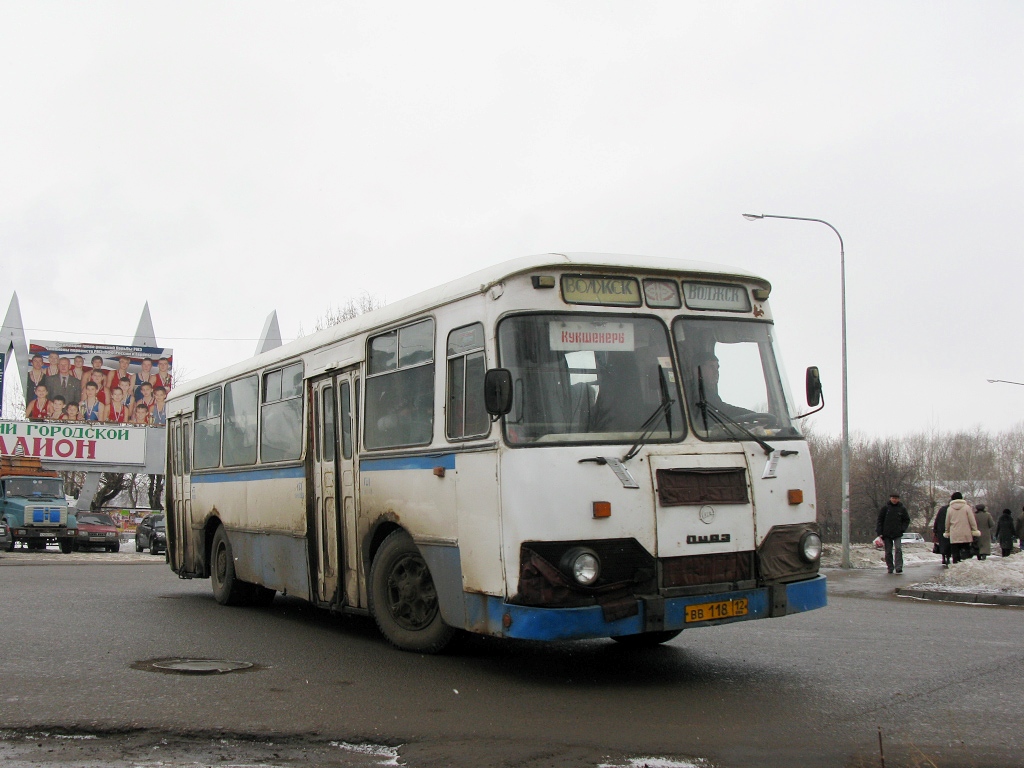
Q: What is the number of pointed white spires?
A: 3